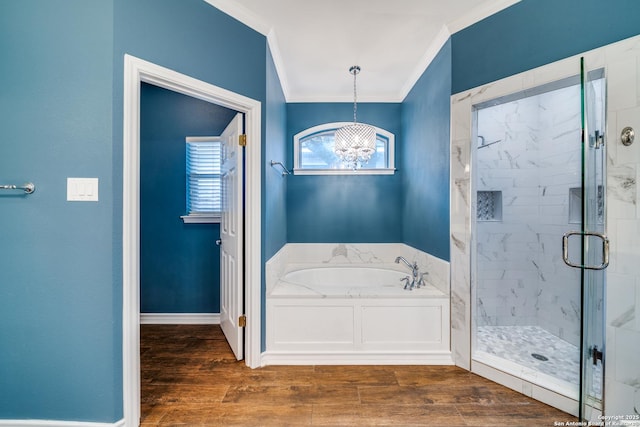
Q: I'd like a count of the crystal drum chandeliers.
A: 1